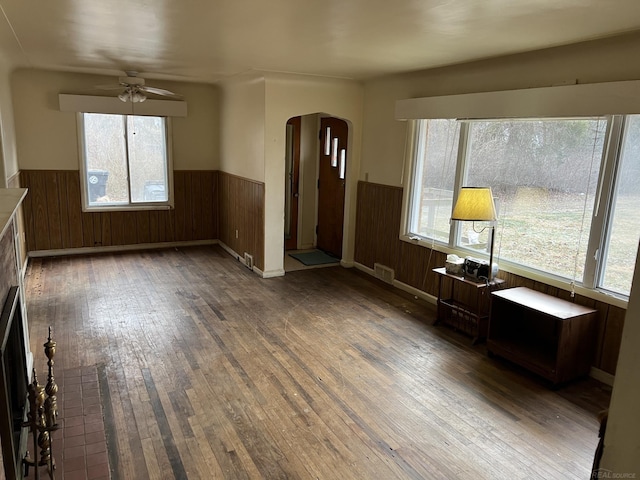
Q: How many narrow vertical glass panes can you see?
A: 3